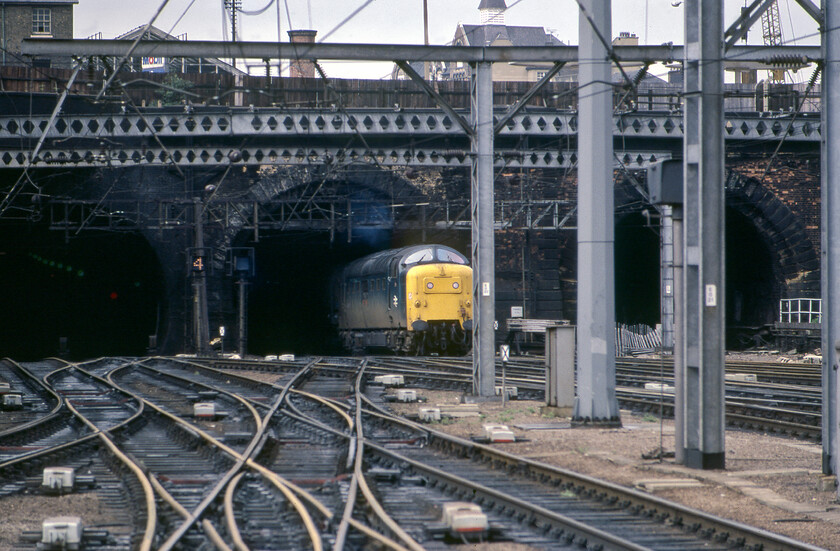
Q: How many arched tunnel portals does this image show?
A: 3